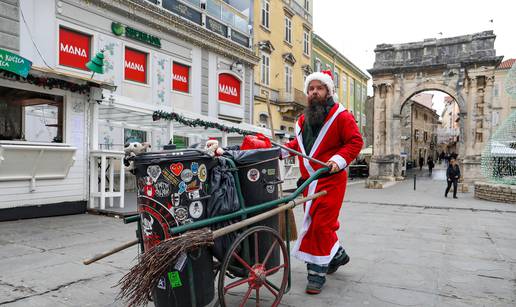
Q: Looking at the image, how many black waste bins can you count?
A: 2